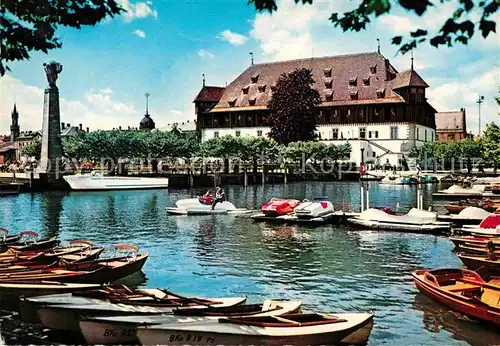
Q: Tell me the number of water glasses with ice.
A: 0